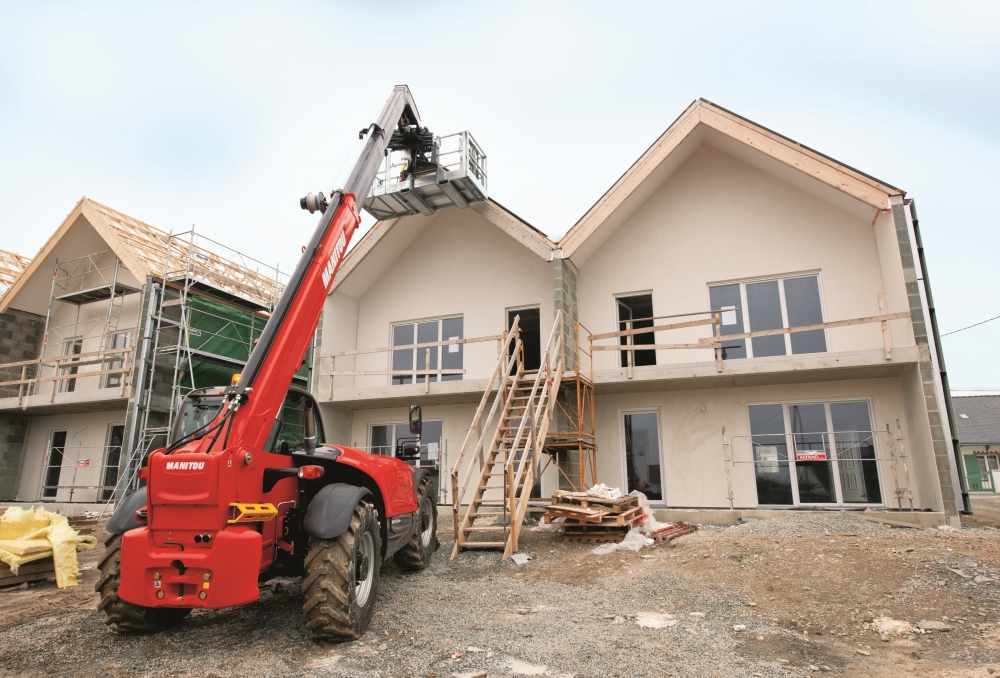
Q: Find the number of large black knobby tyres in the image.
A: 3